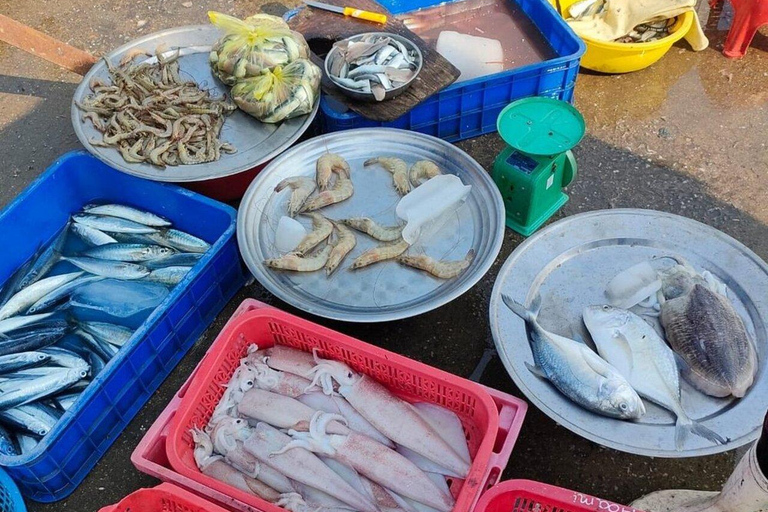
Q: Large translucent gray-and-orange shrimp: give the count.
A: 11